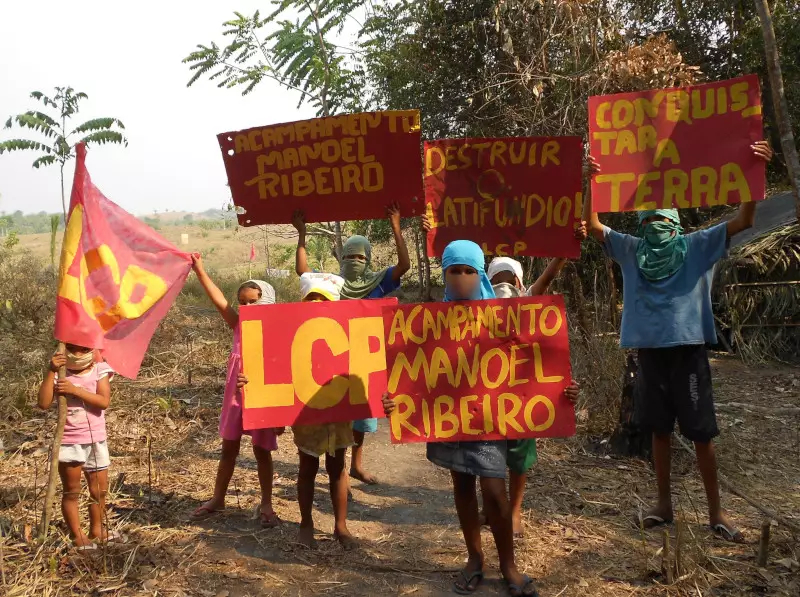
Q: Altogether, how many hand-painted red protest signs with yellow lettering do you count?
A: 5